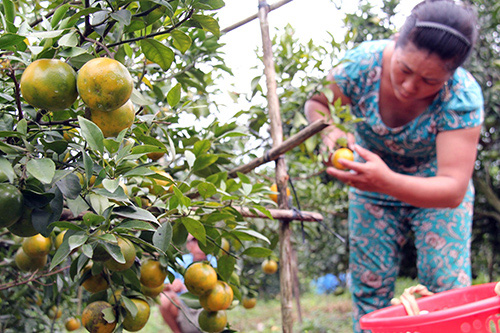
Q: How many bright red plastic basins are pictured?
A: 1